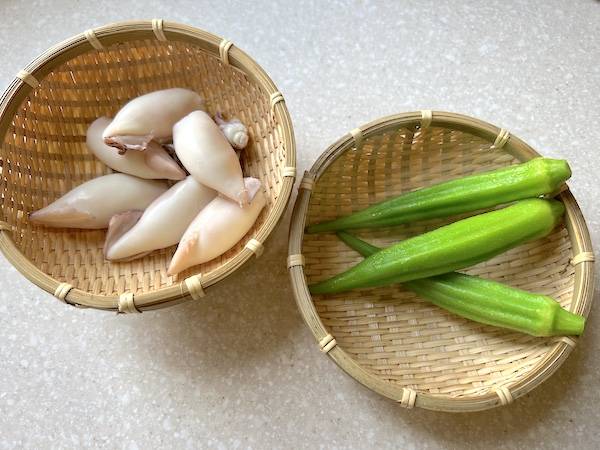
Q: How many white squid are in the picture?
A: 6